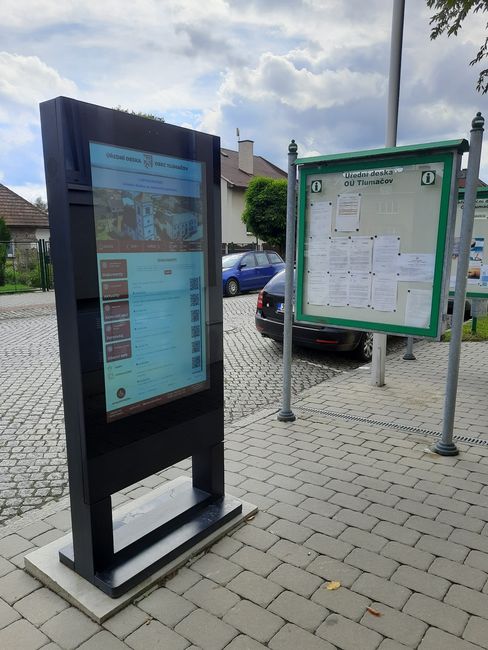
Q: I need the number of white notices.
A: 12